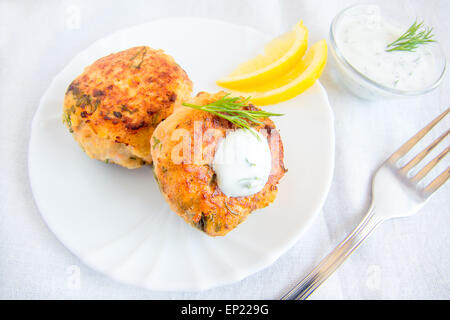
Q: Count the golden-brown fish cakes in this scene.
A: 2